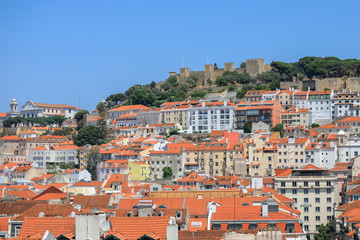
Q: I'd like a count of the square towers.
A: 4